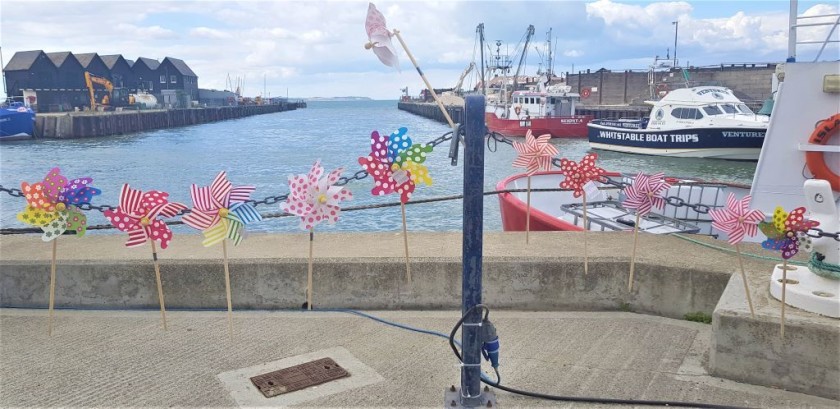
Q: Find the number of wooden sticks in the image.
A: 11